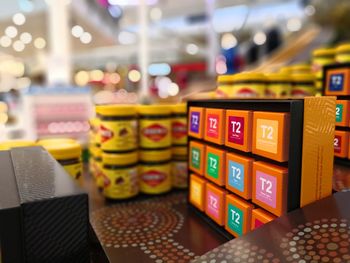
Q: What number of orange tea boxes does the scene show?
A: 15